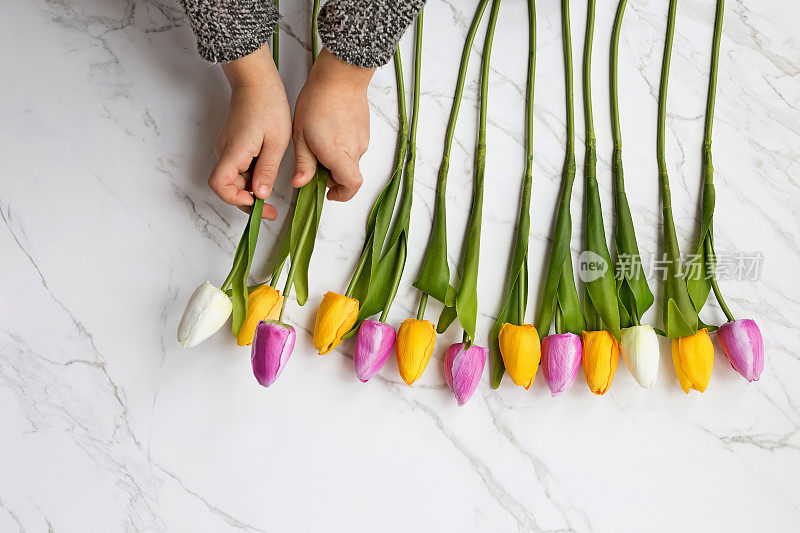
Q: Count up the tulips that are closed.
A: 13